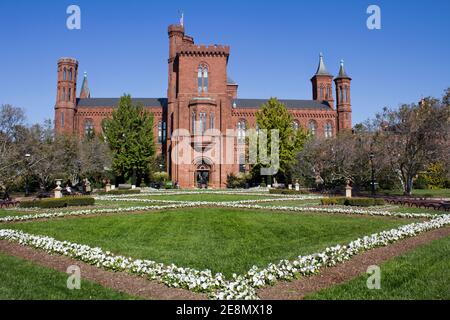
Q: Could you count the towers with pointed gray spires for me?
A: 3